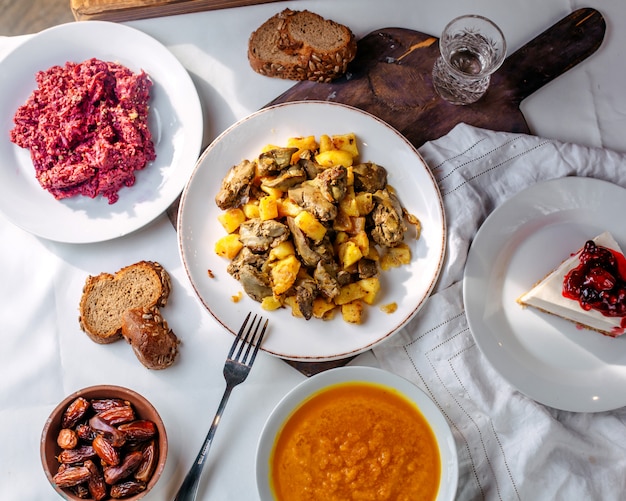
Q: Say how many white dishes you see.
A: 4